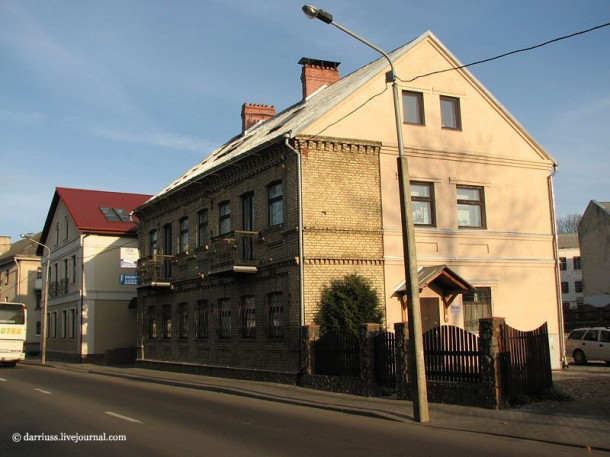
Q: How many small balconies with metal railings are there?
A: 2